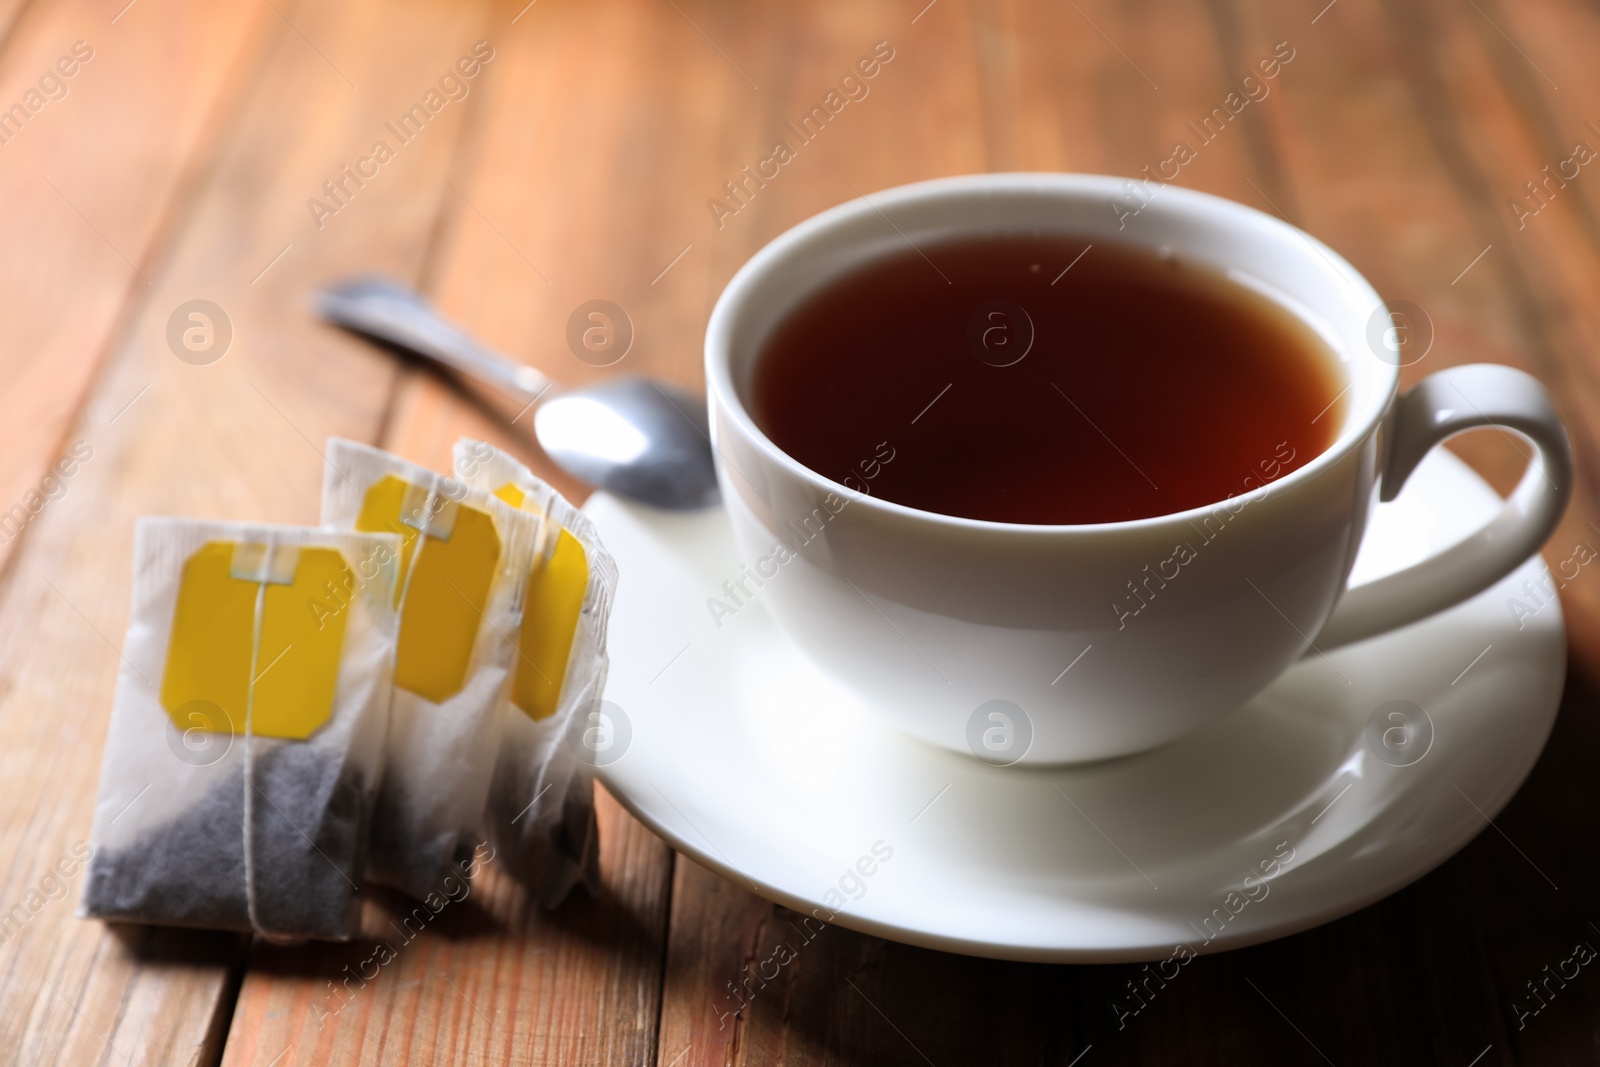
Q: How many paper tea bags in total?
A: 3